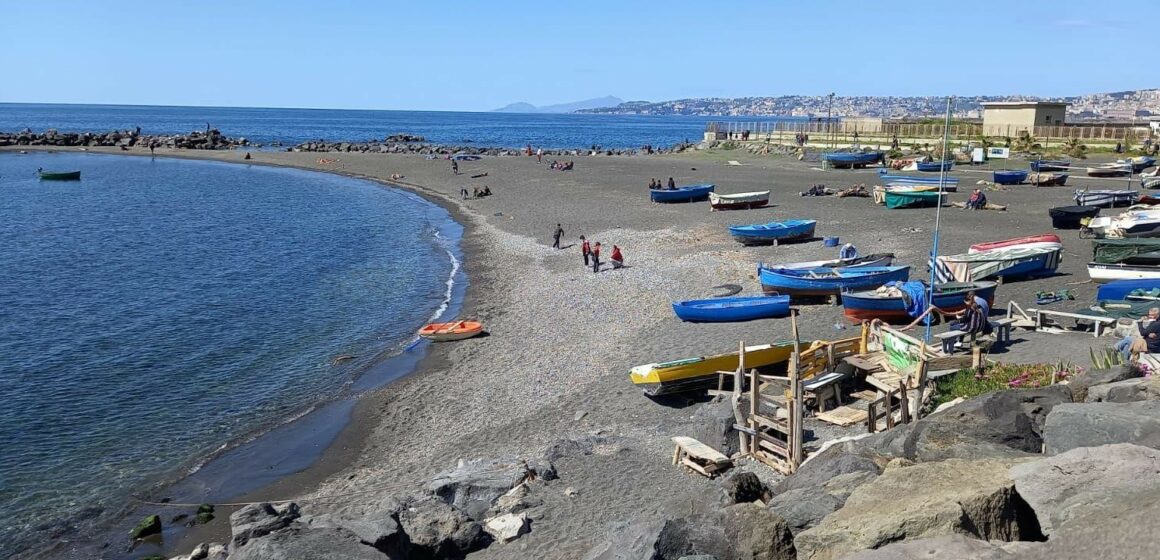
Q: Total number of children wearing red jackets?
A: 3